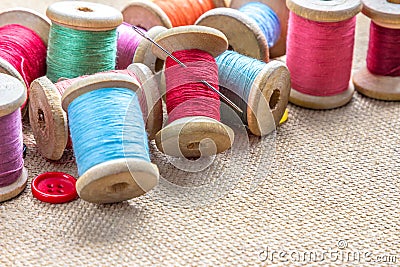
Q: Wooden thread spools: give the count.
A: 12